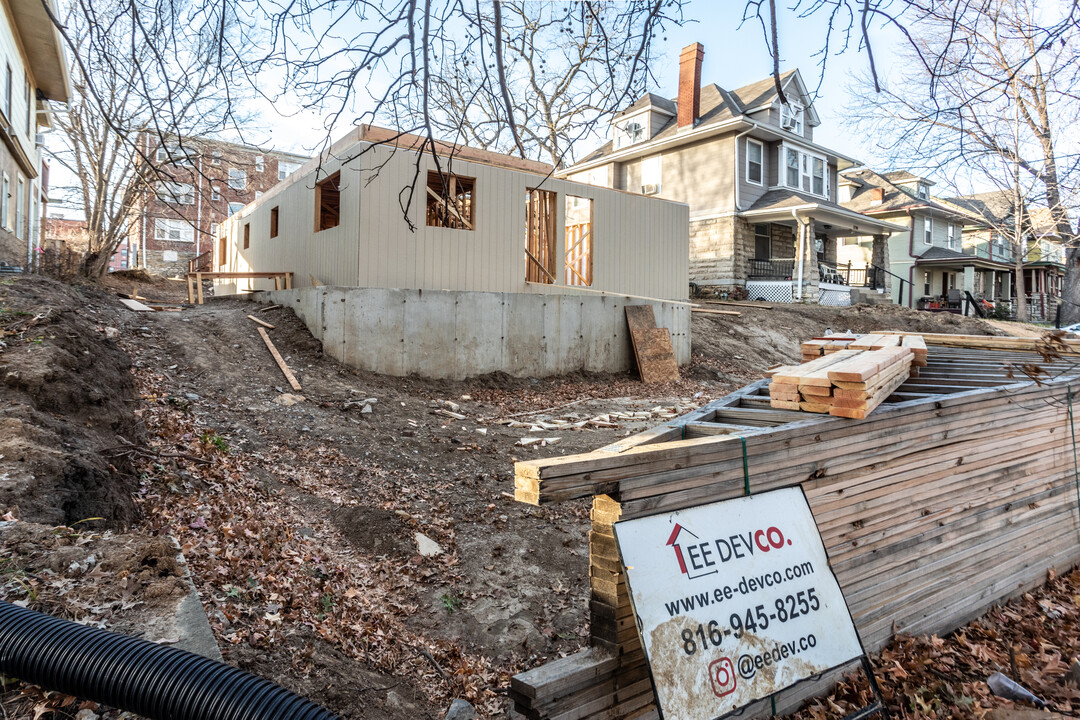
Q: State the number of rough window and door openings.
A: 7